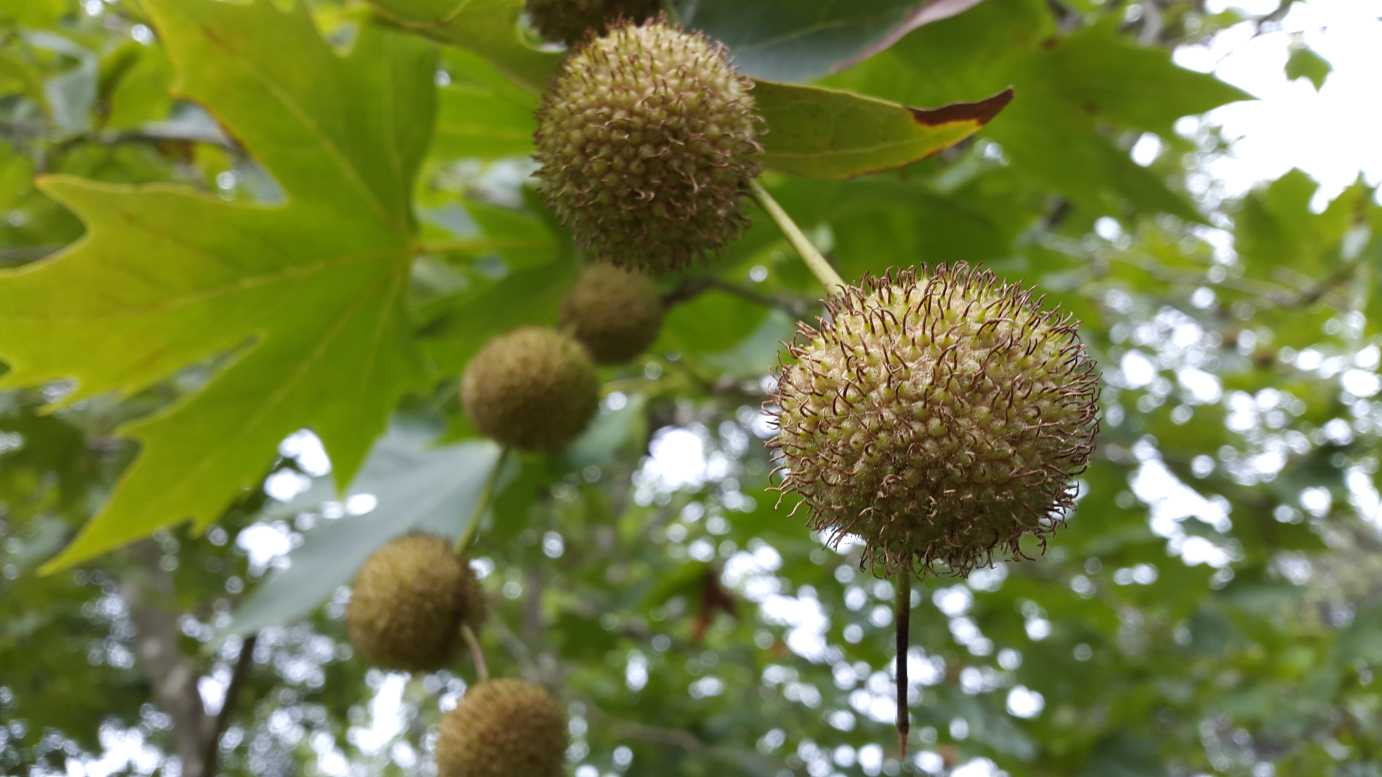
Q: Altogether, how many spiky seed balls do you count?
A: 7